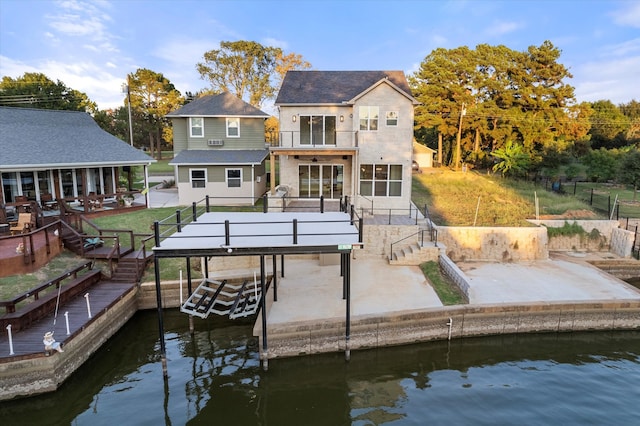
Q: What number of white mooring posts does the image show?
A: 3